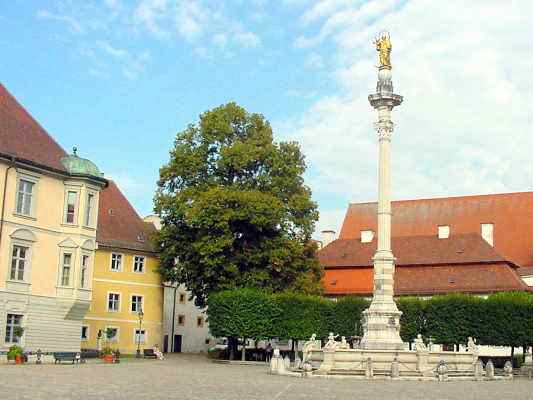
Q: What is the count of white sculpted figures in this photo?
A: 5